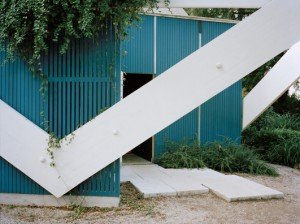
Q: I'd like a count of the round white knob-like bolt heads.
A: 3